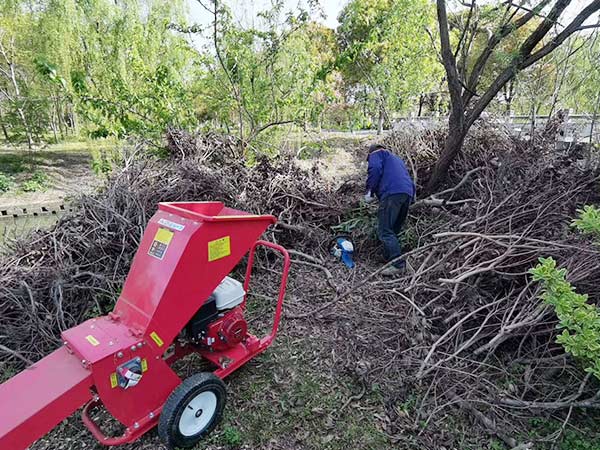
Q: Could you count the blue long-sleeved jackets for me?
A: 1